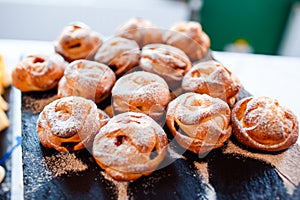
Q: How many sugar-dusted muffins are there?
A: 13